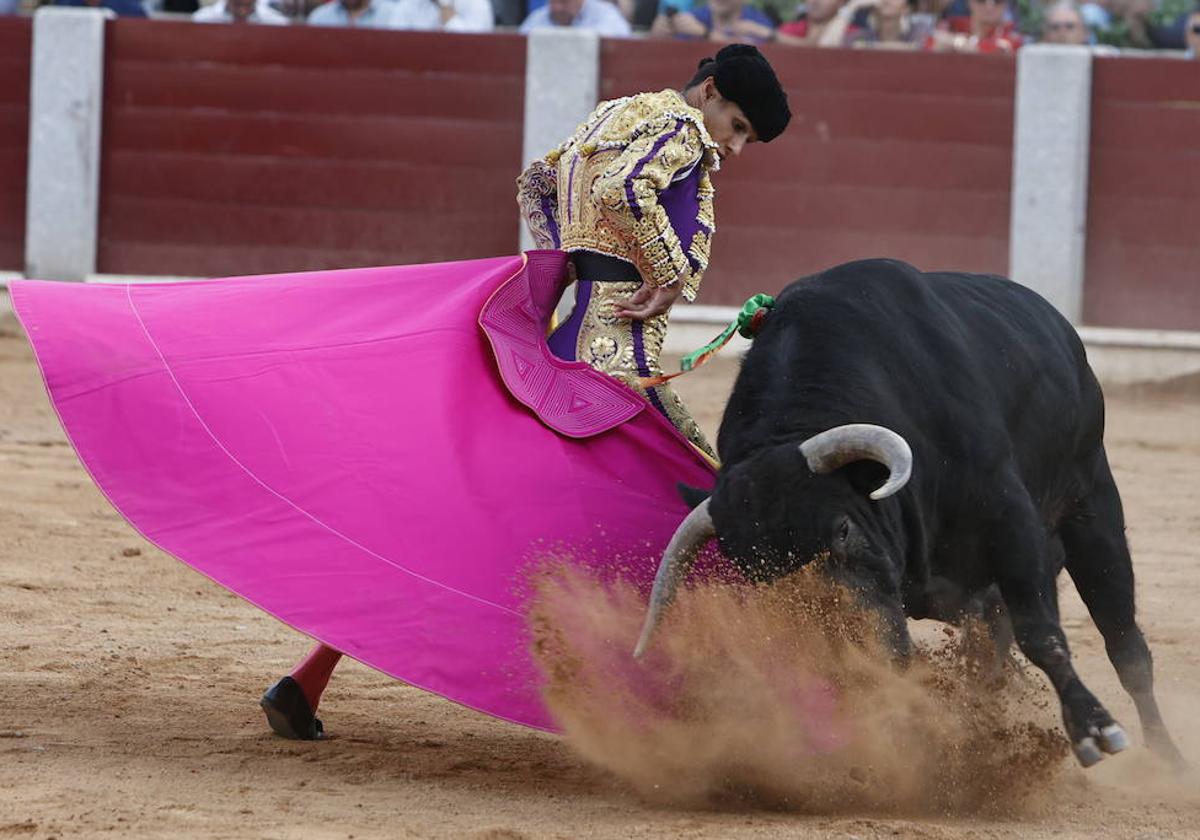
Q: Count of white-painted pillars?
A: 3